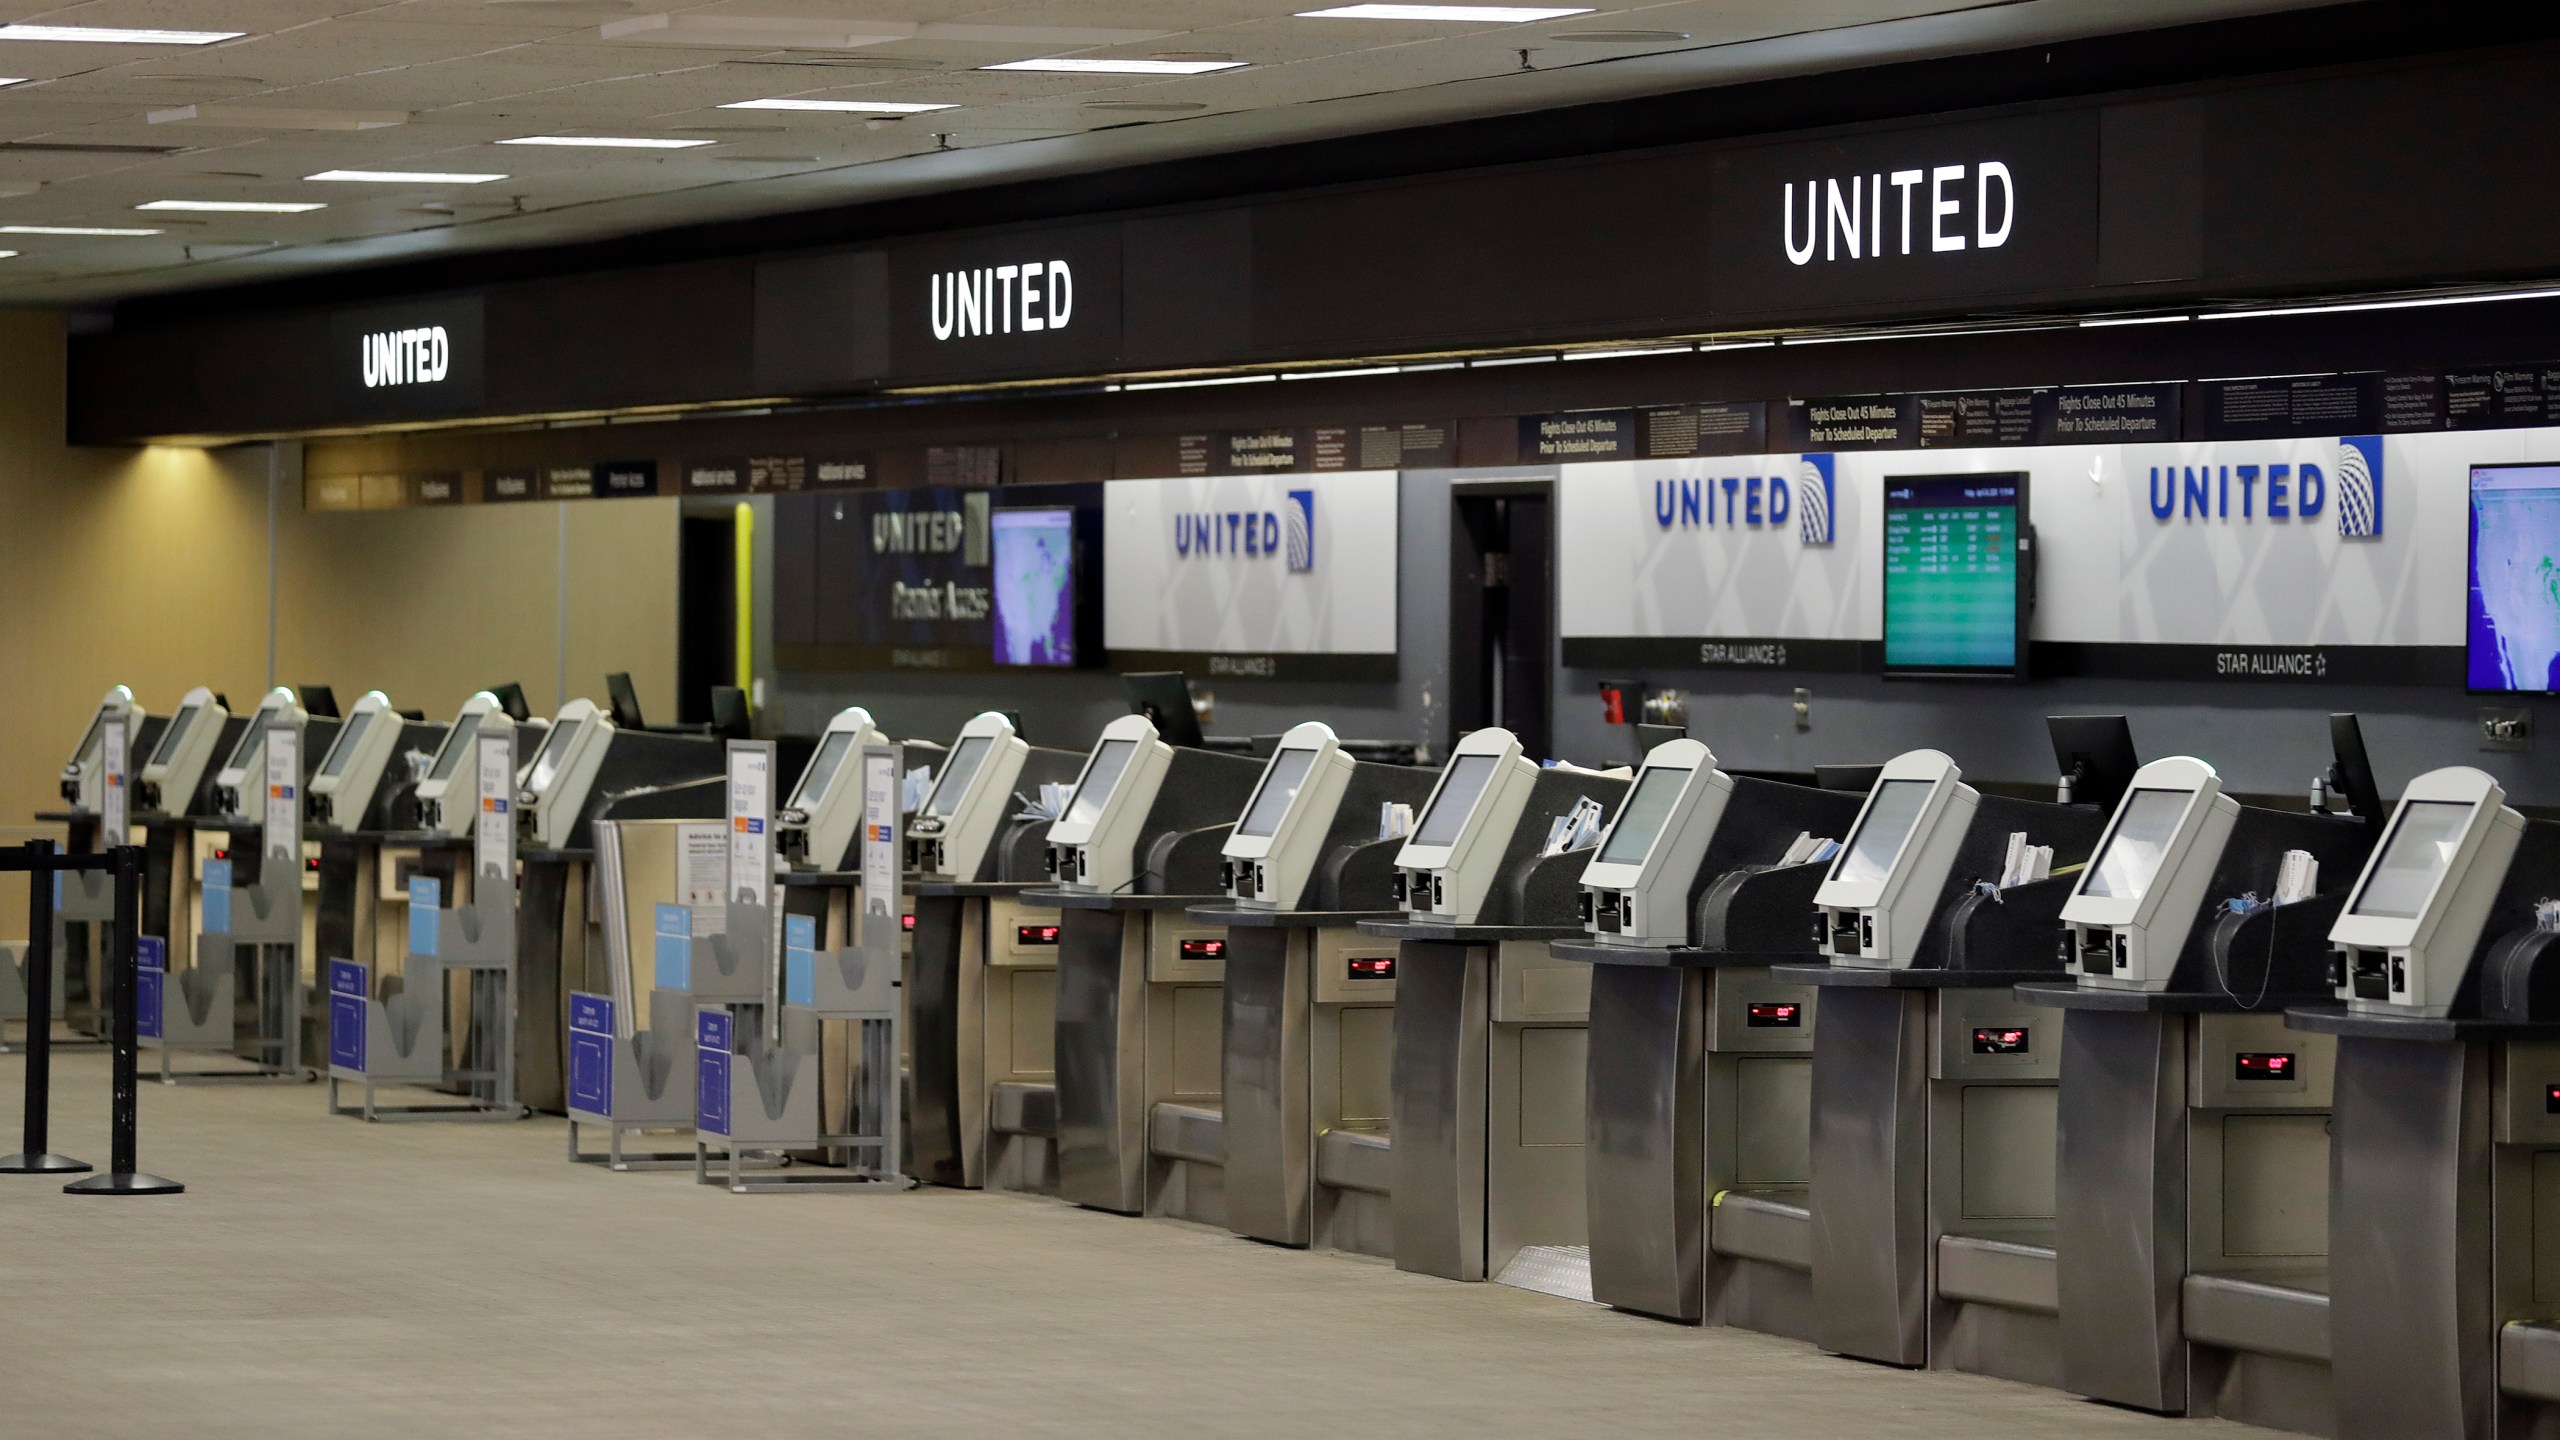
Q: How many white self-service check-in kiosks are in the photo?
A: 15